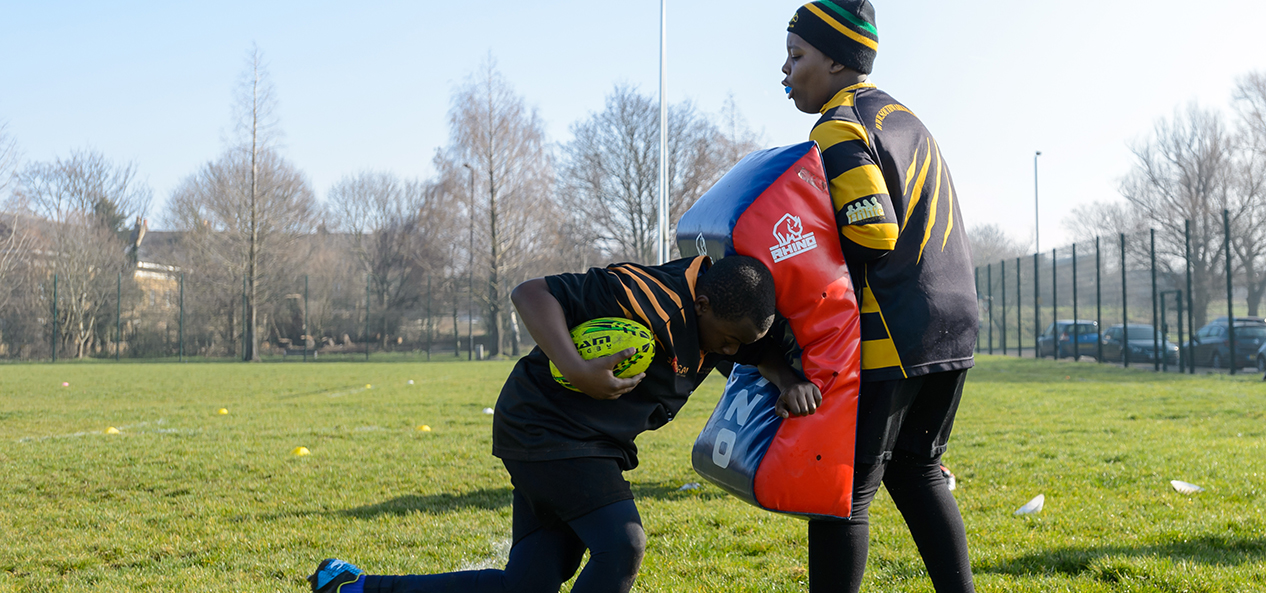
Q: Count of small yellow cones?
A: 5